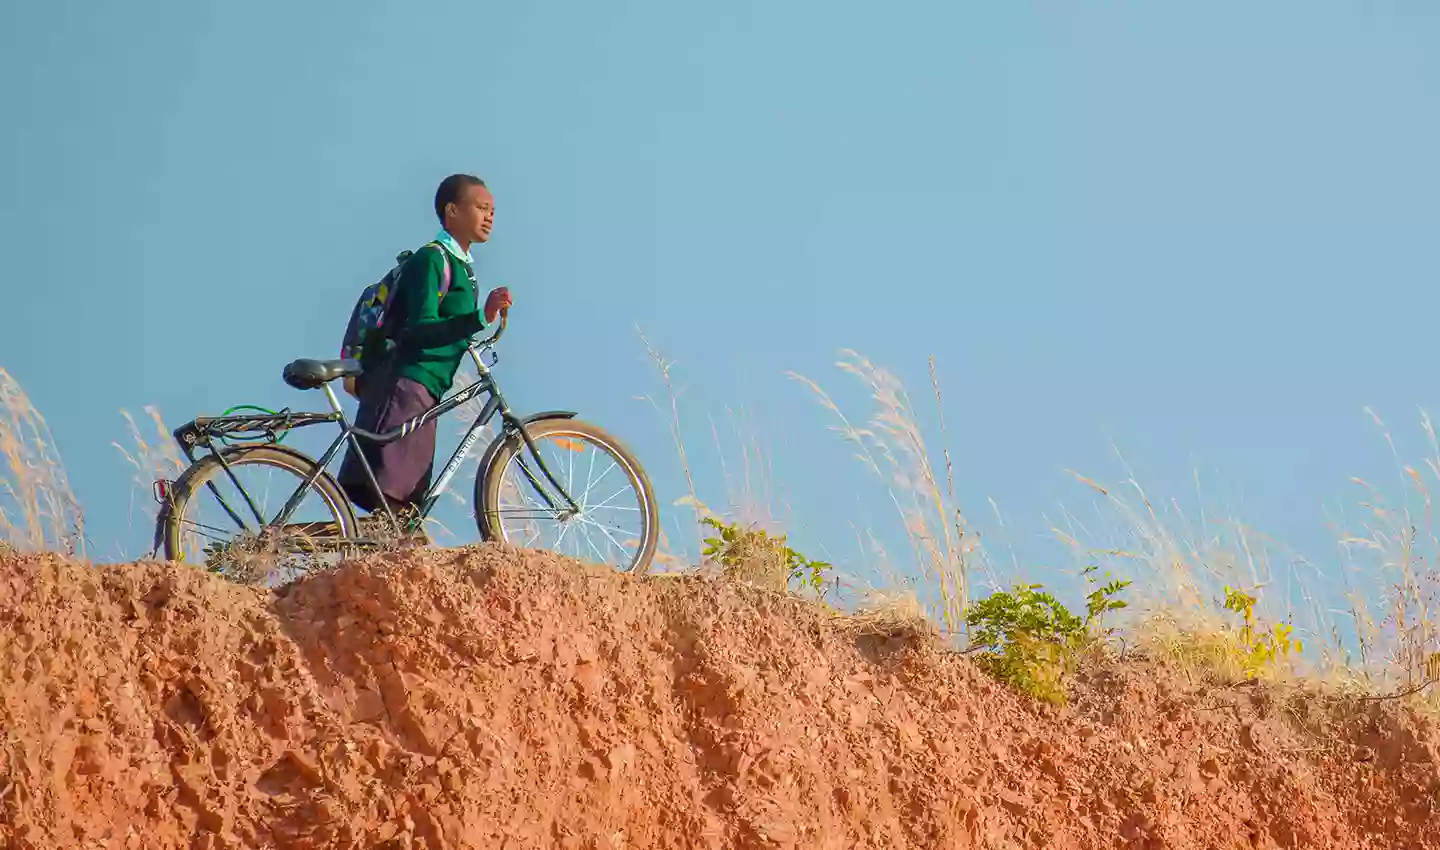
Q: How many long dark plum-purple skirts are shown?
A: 1